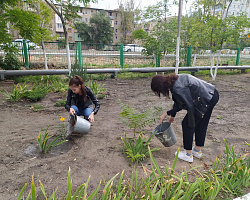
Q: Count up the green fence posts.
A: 6